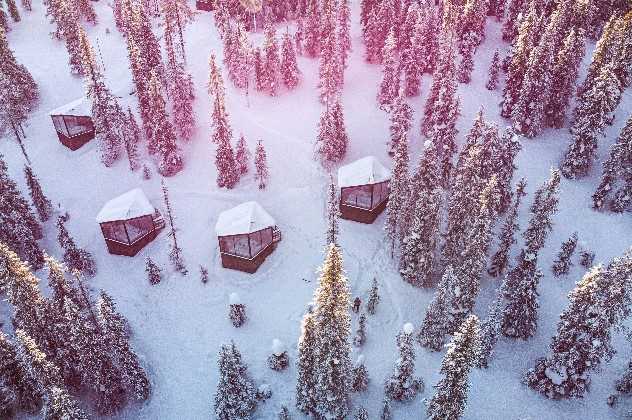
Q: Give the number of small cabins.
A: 4